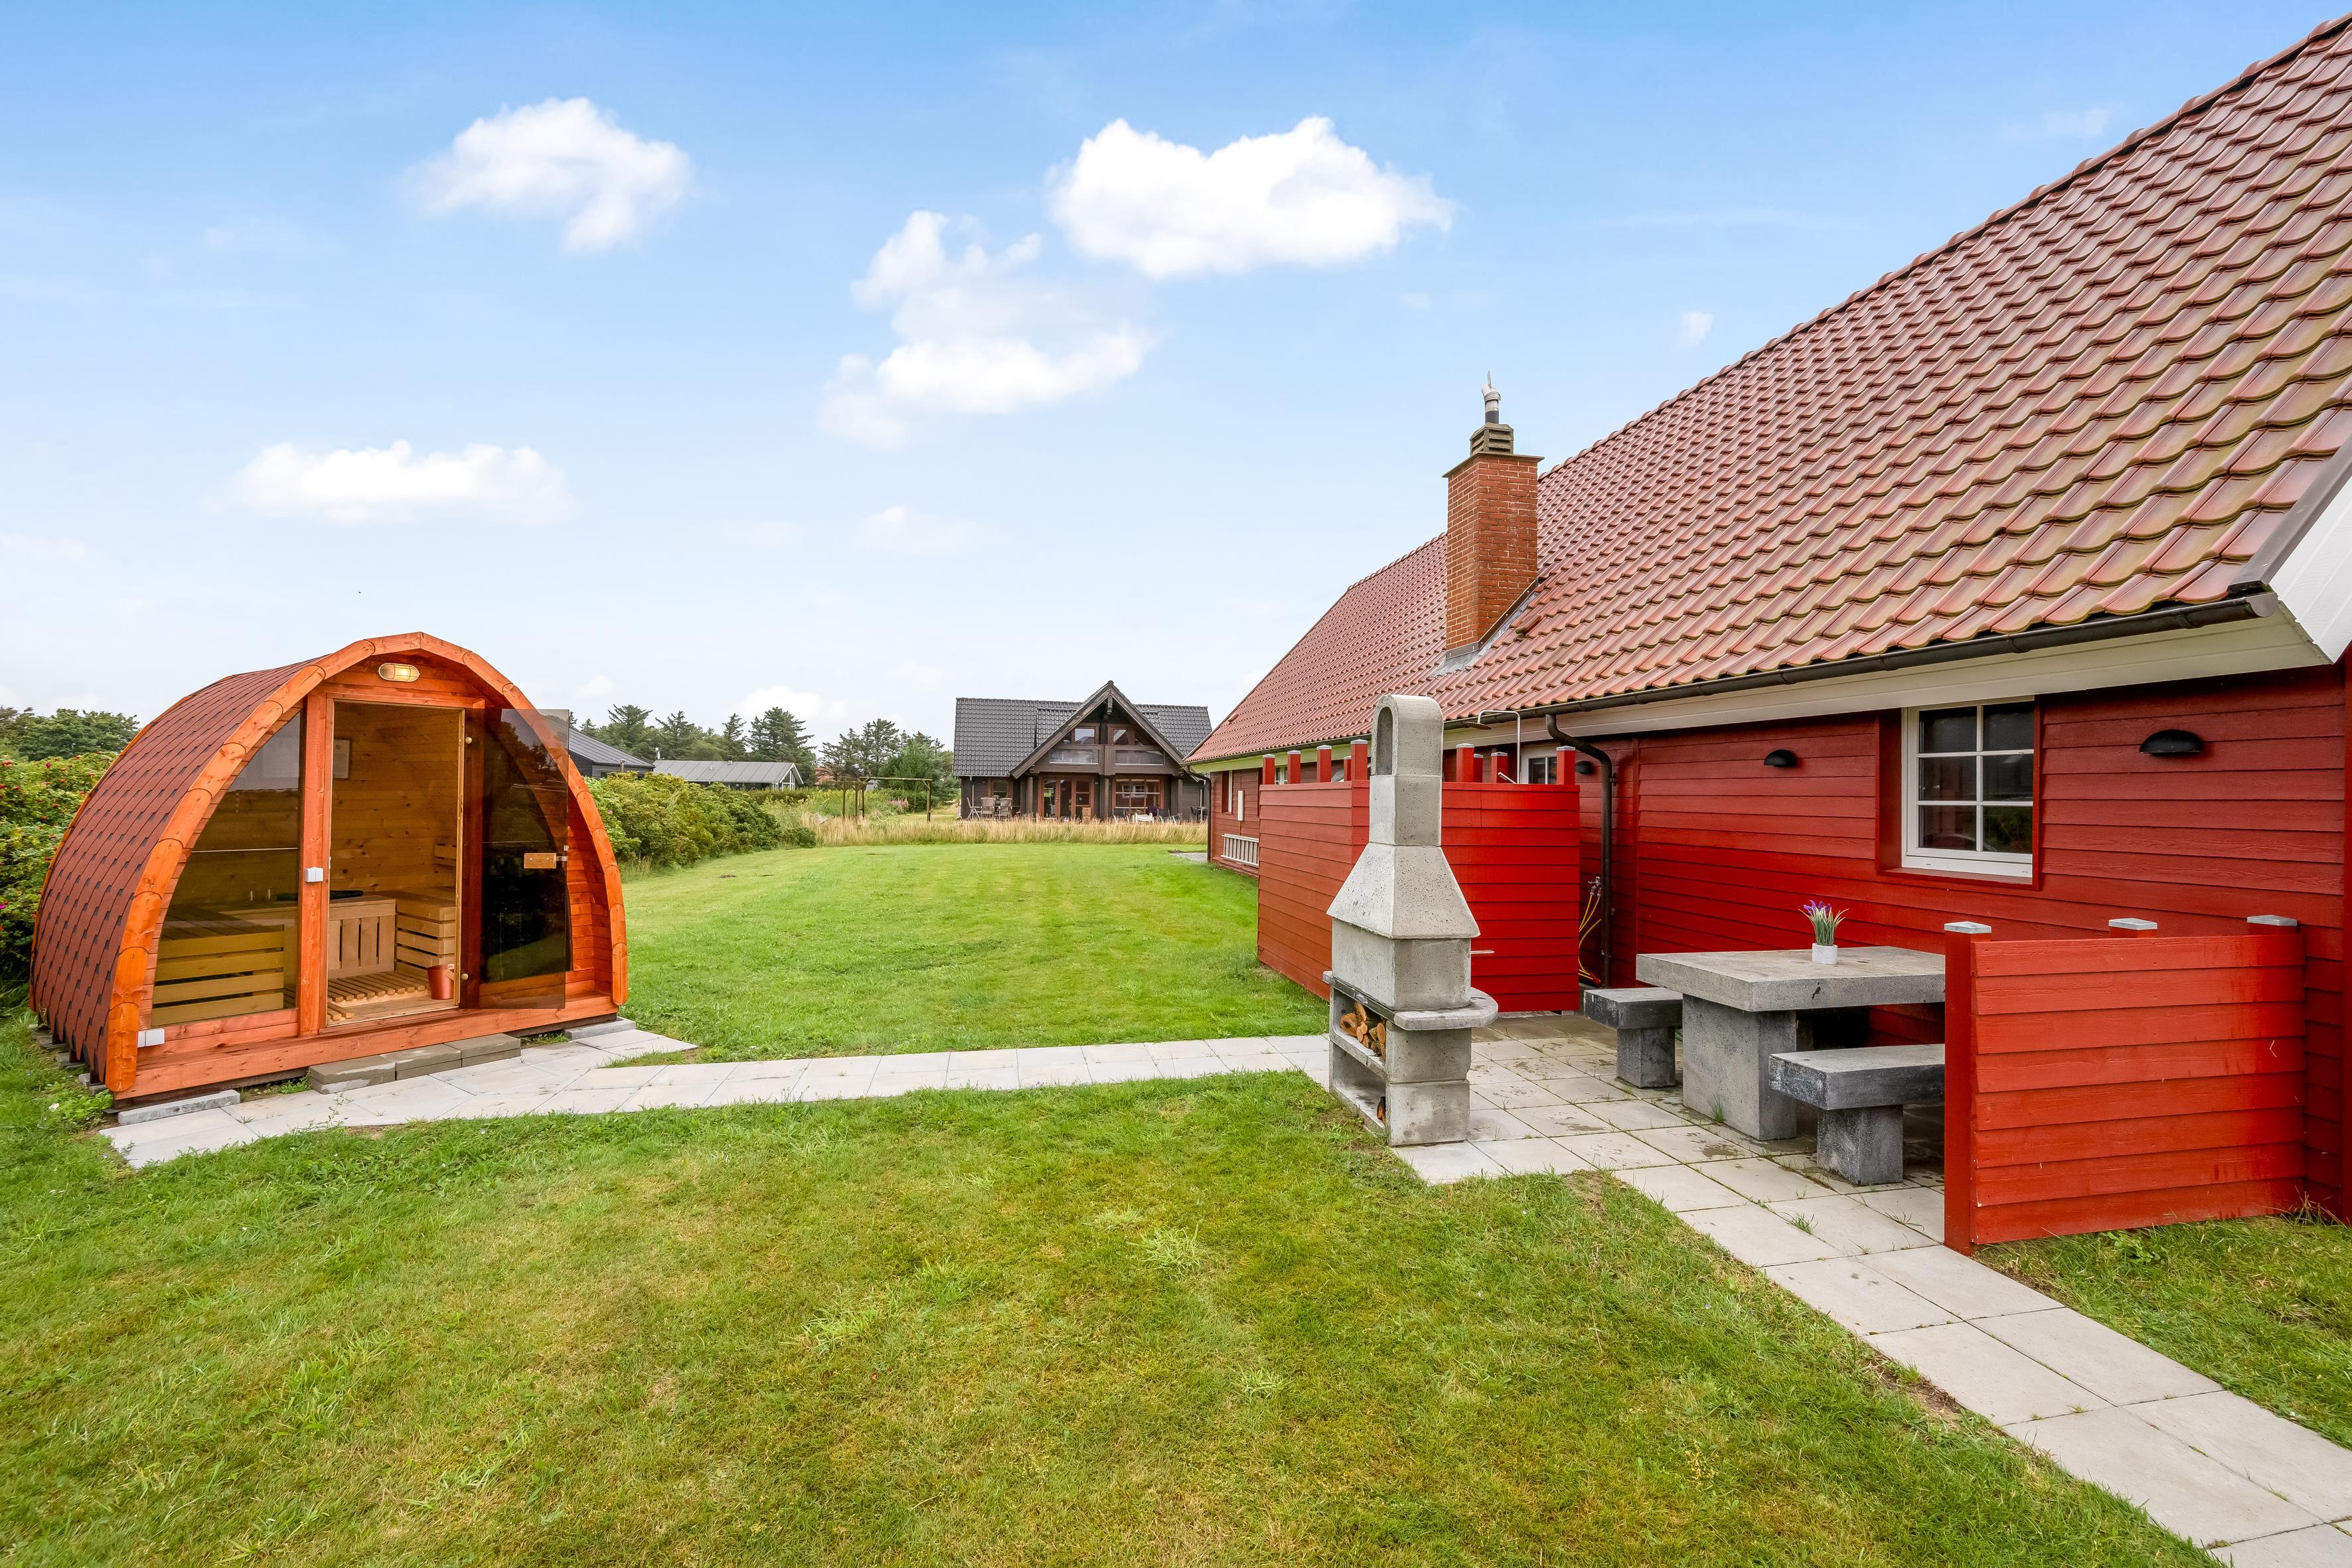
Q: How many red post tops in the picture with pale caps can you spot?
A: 12